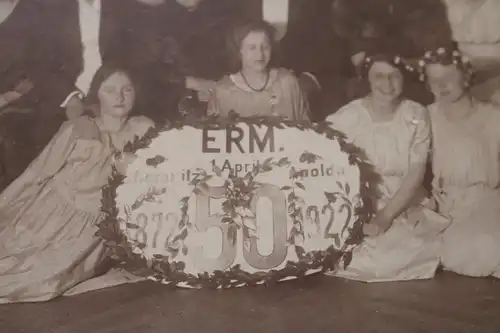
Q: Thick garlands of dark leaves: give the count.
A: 1